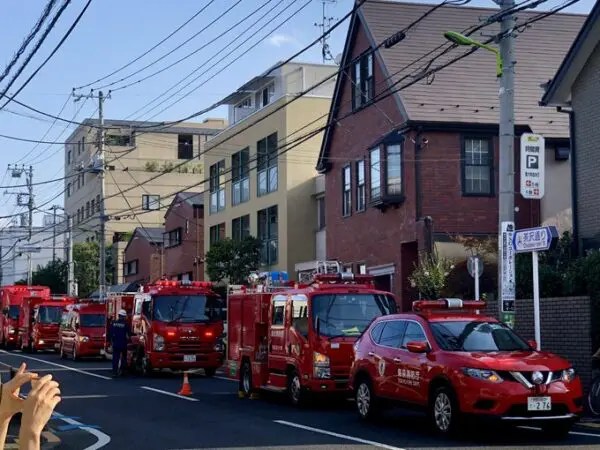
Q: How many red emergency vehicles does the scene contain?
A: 6